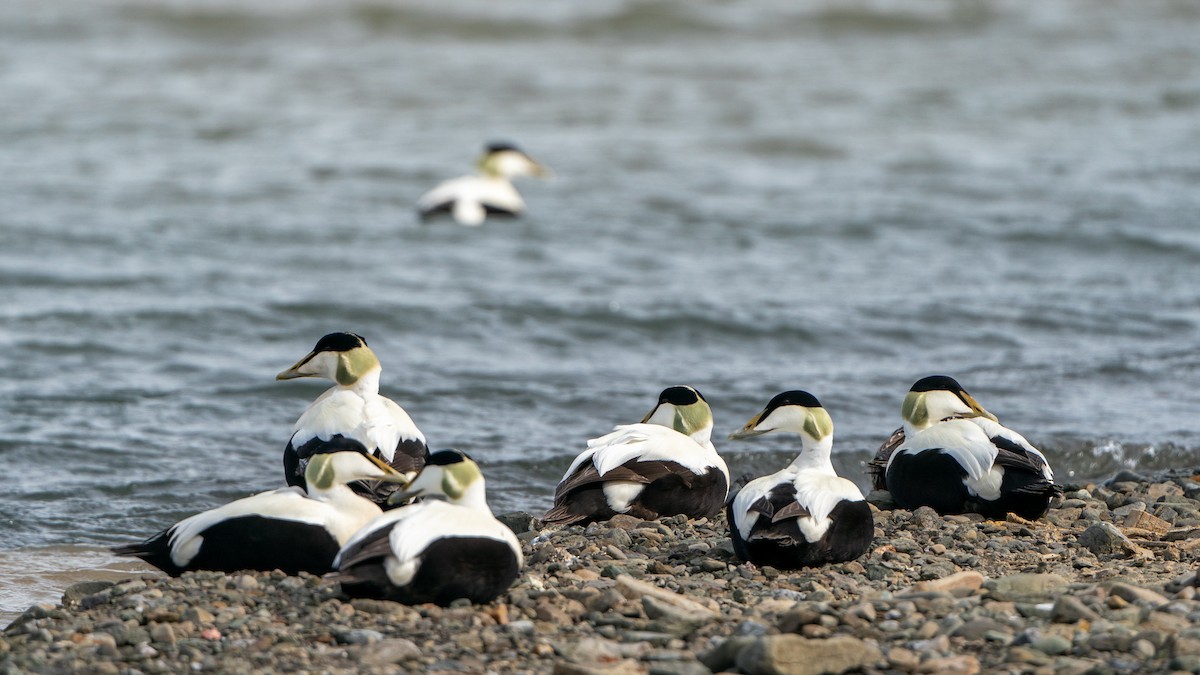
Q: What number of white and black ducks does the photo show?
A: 7